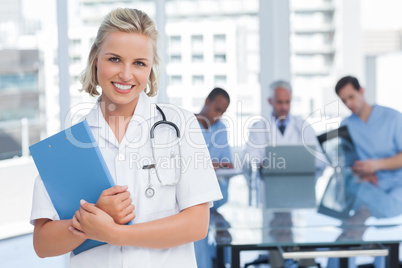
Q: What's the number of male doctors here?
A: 3